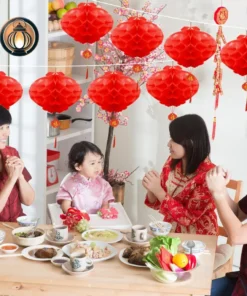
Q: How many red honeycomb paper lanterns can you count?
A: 8